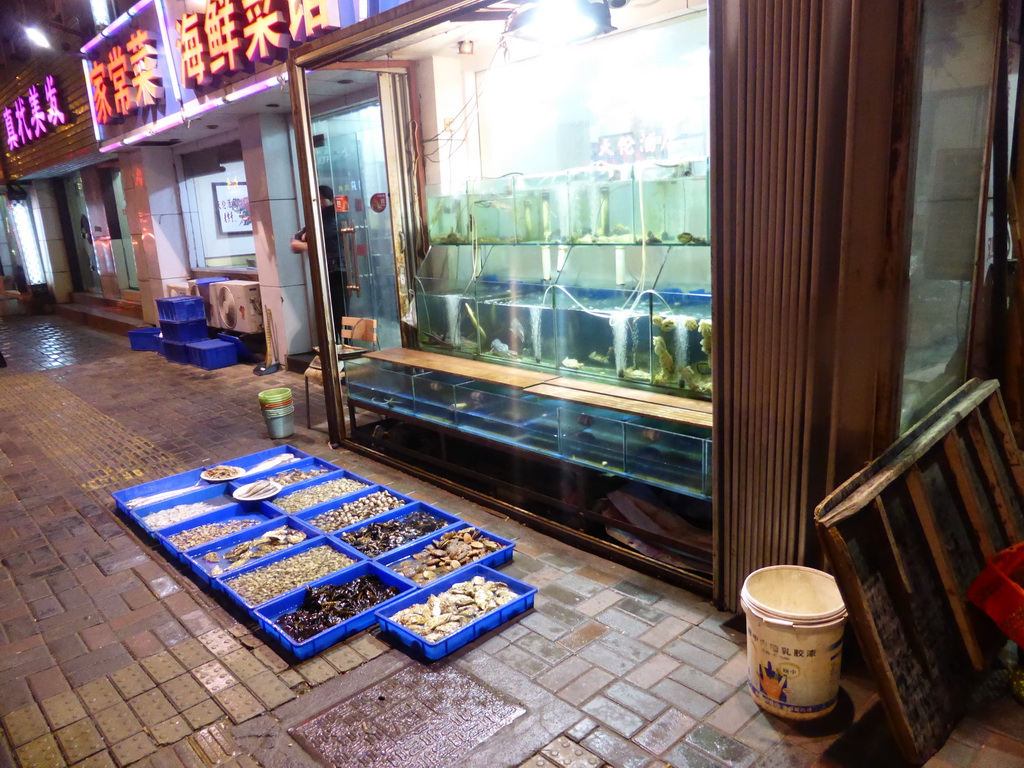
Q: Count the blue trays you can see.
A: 13